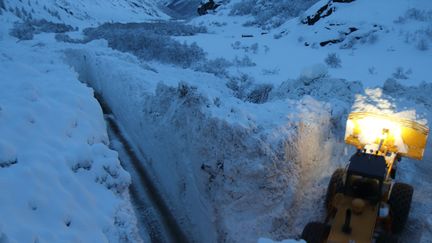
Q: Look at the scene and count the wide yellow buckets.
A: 1